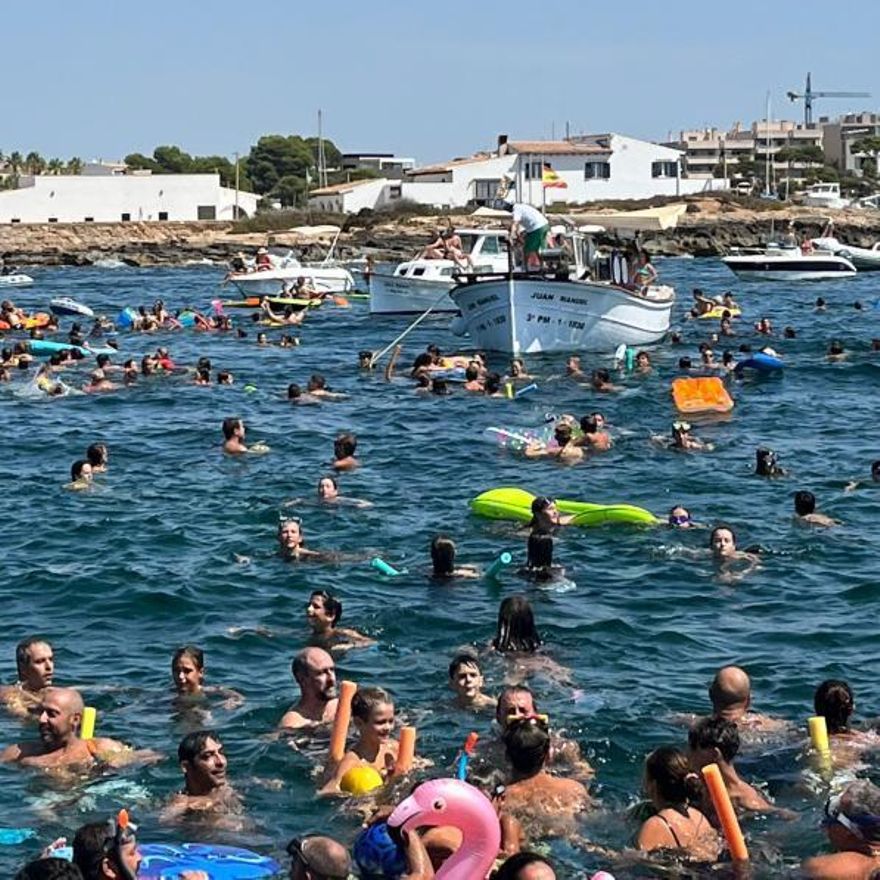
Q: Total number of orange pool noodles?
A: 3